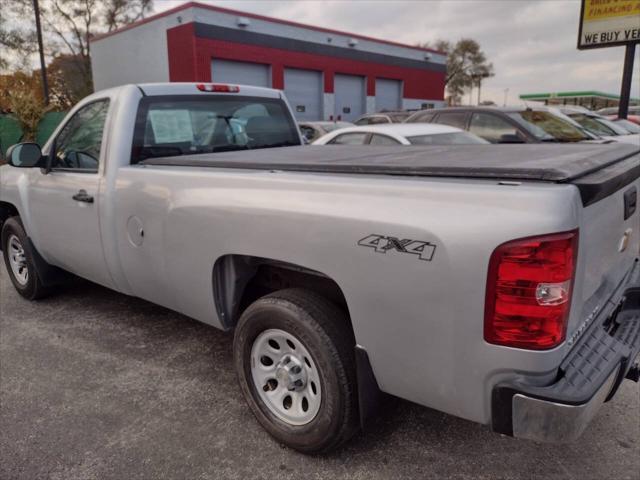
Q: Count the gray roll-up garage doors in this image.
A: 4